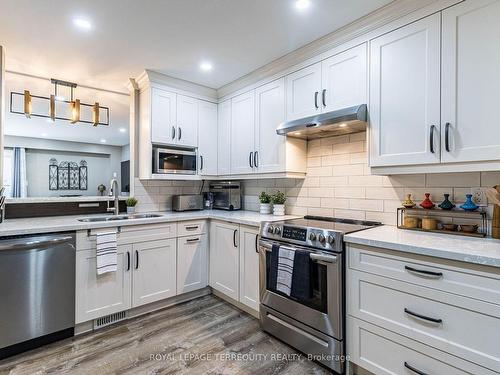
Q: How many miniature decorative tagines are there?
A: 4